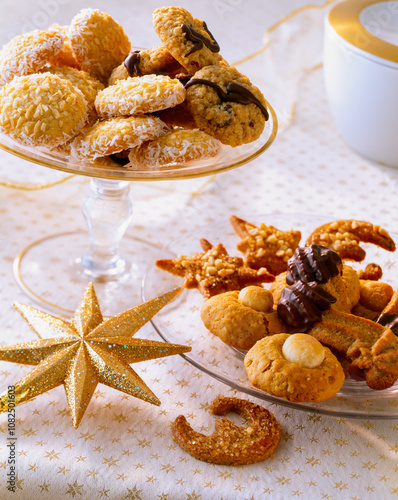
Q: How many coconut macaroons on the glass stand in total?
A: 8